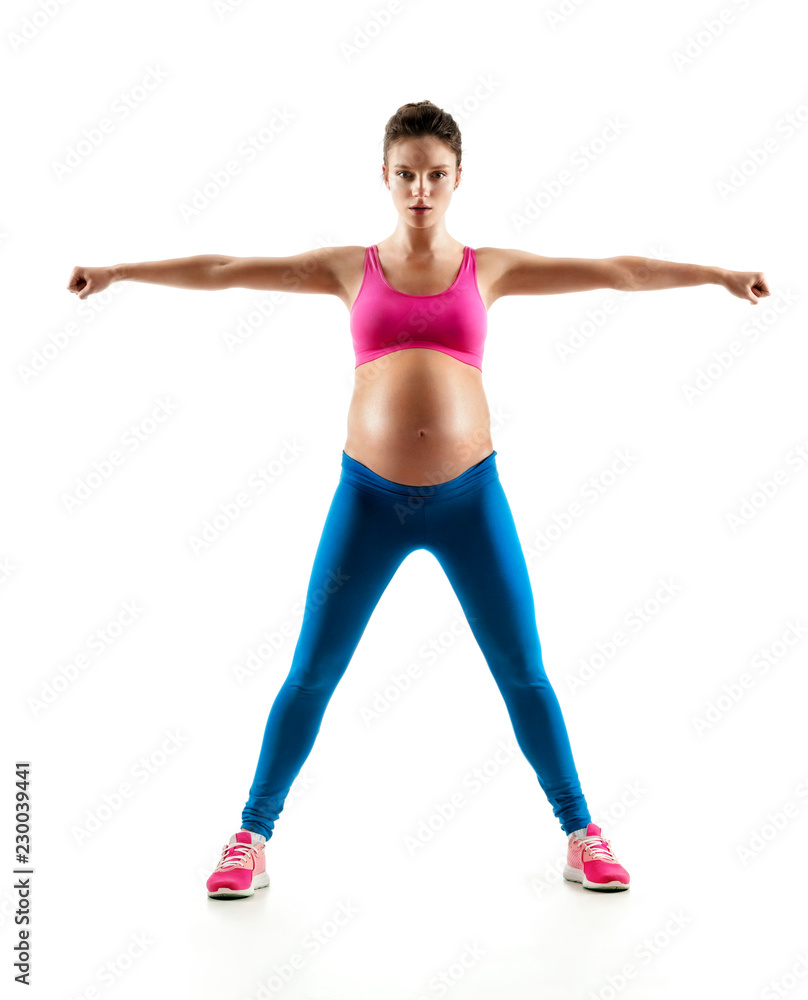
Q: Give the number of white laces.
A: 2